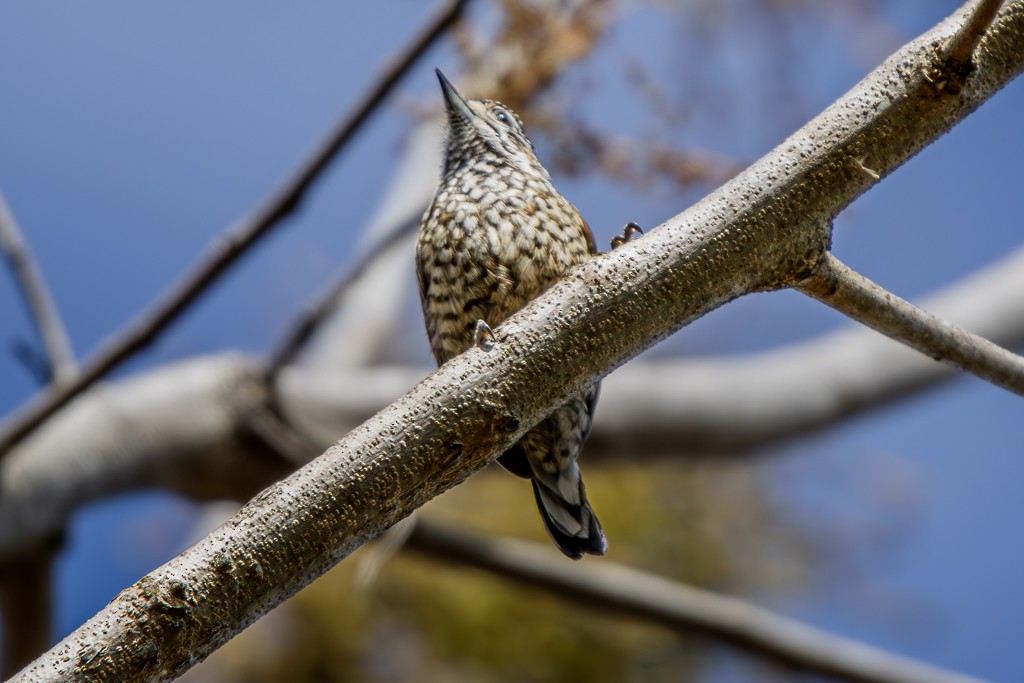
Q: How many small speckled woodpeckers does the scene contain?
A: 1